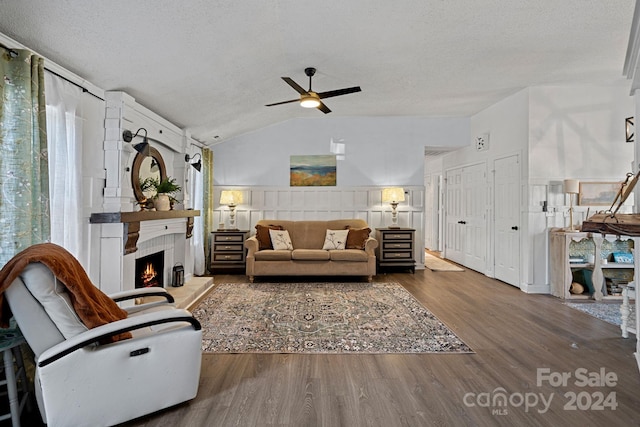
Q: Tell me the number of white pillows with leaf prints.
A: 2